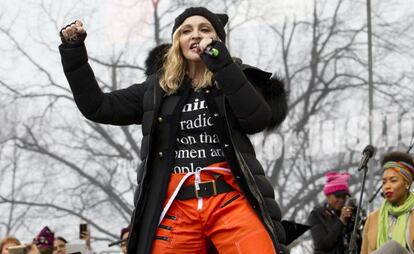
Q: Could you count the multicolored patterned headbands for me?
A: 1